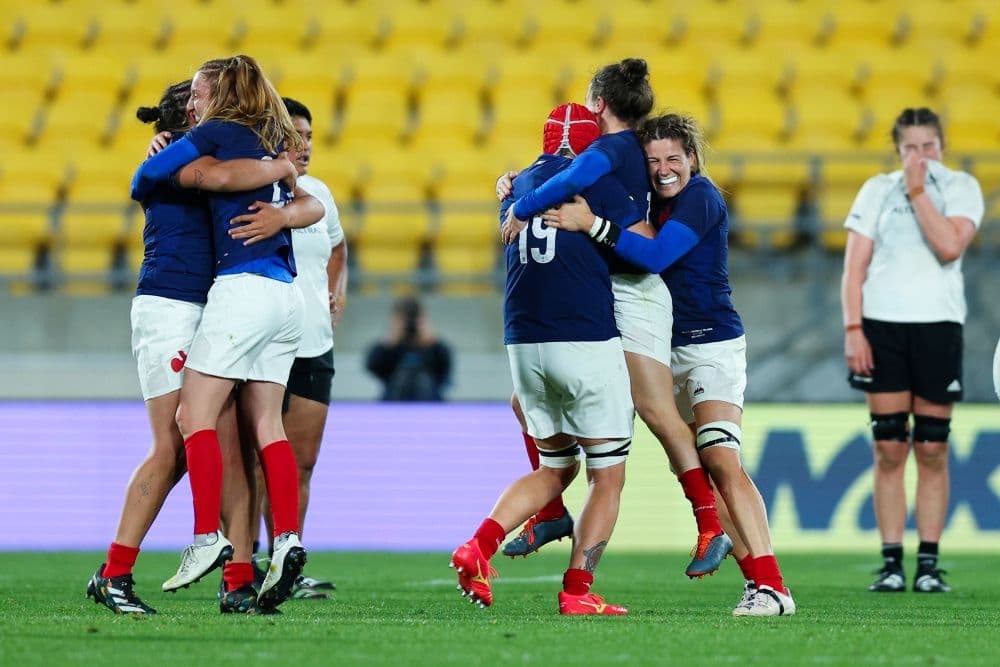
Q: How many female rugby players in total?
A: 7